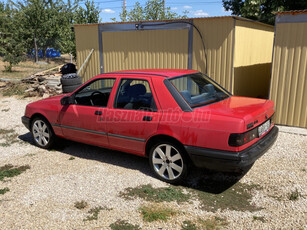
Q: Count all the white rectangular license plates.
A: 1